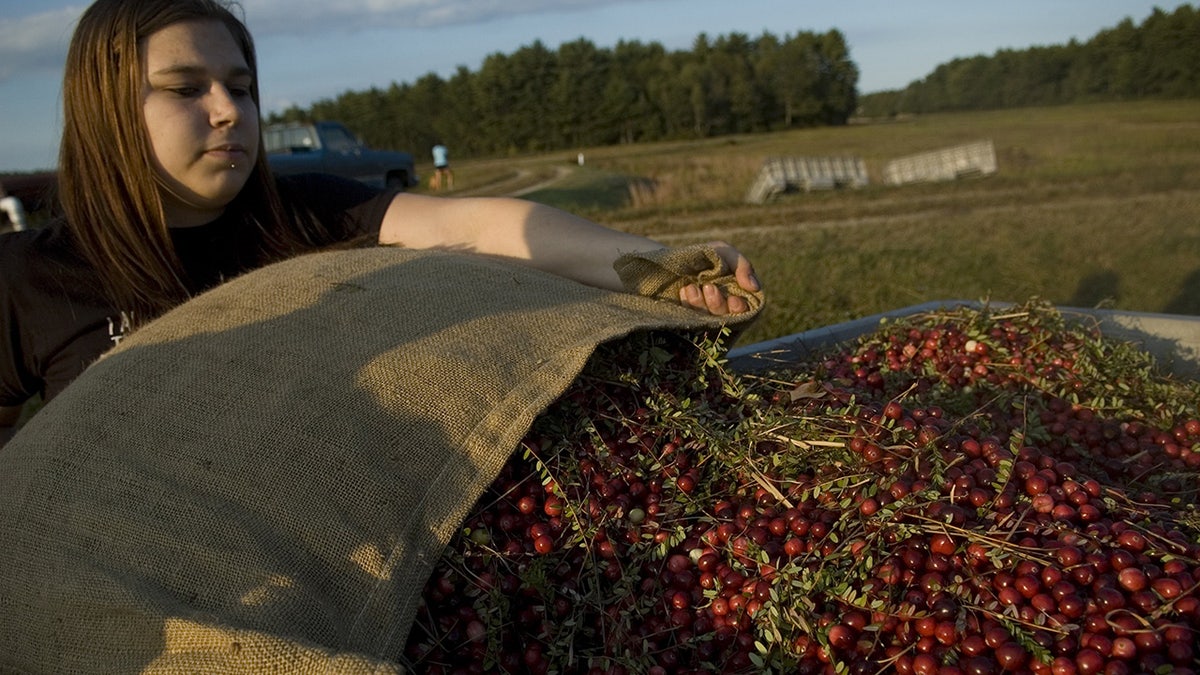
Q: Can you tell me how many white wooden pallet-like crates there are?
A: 2